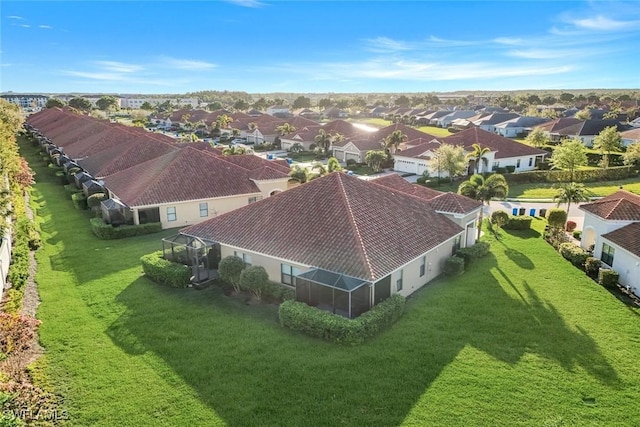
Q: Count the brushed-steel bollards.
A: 0